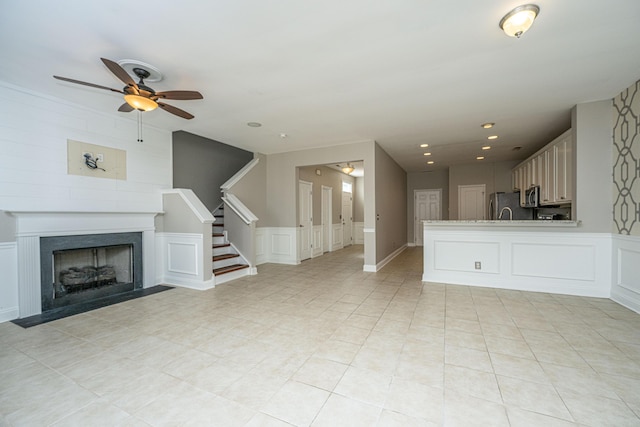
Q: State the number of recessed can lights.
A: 7